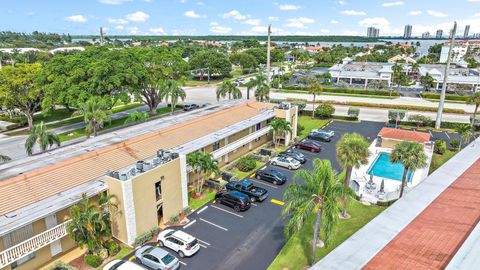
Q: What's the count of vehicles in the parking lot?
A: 11